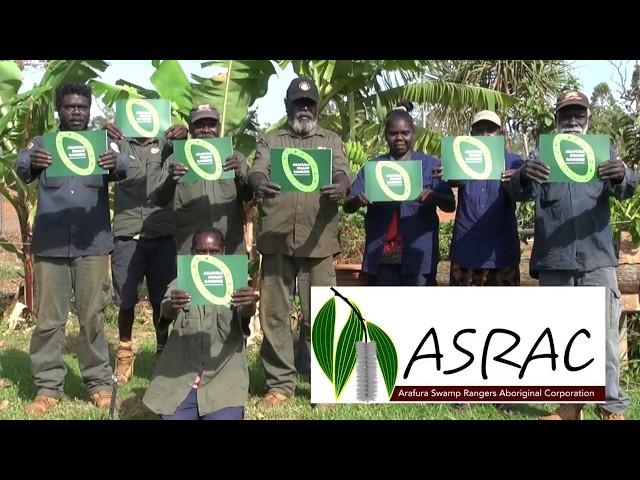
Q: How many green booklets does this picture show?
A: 8